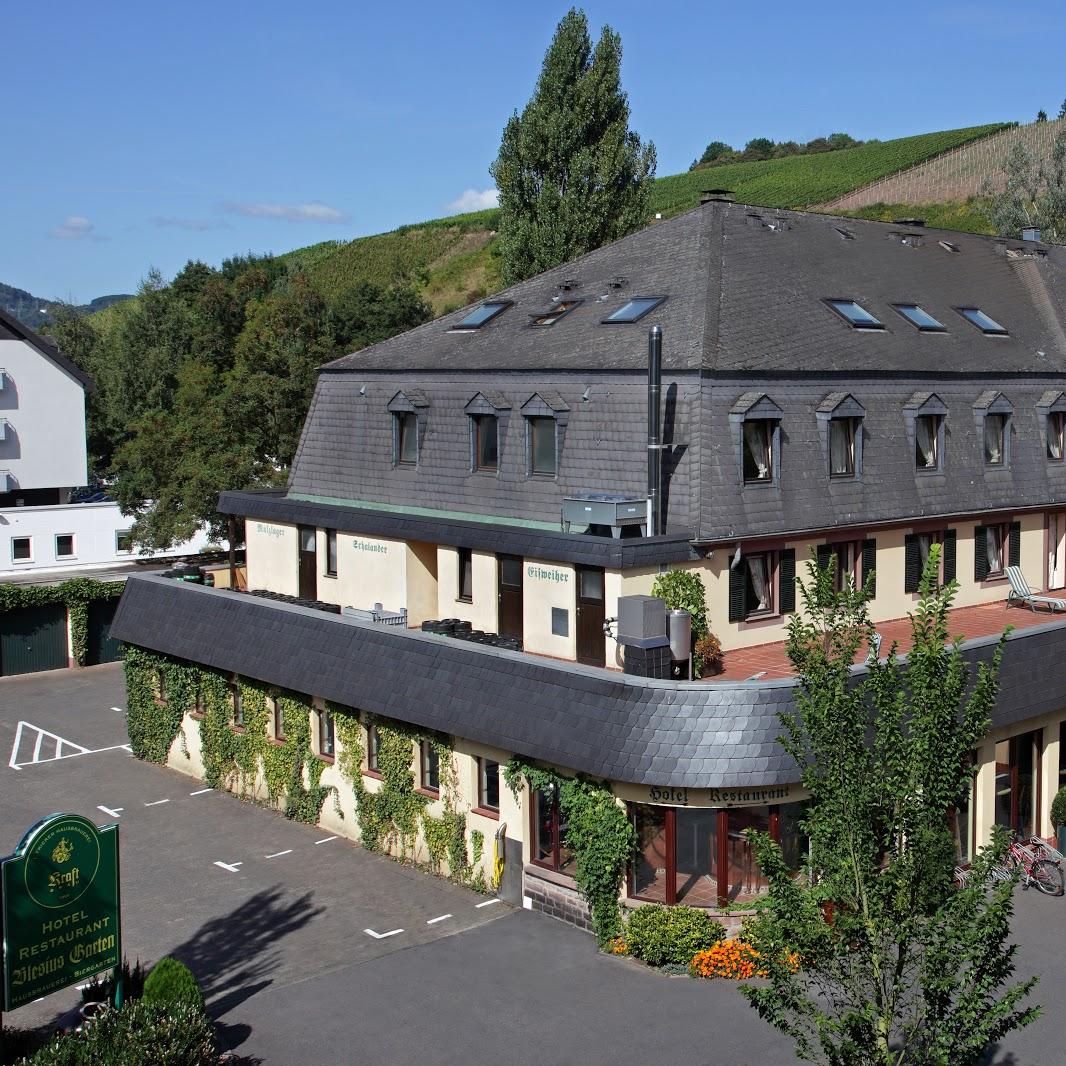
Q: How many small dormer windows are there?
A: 8